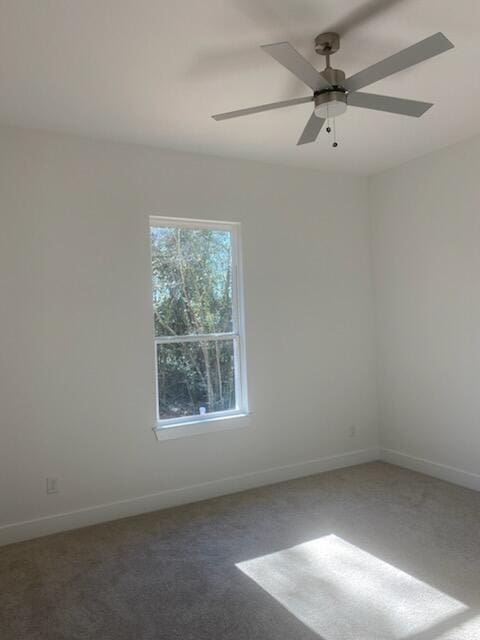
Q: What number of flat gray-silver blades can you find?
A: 5